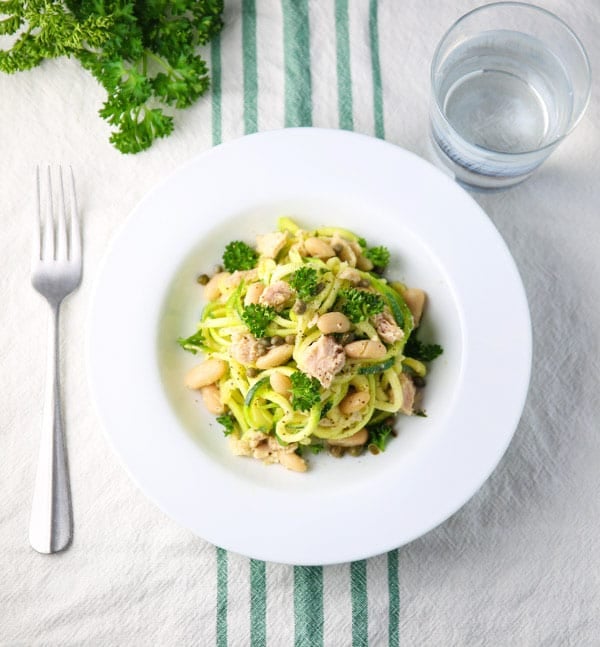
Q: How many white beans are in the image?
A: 14